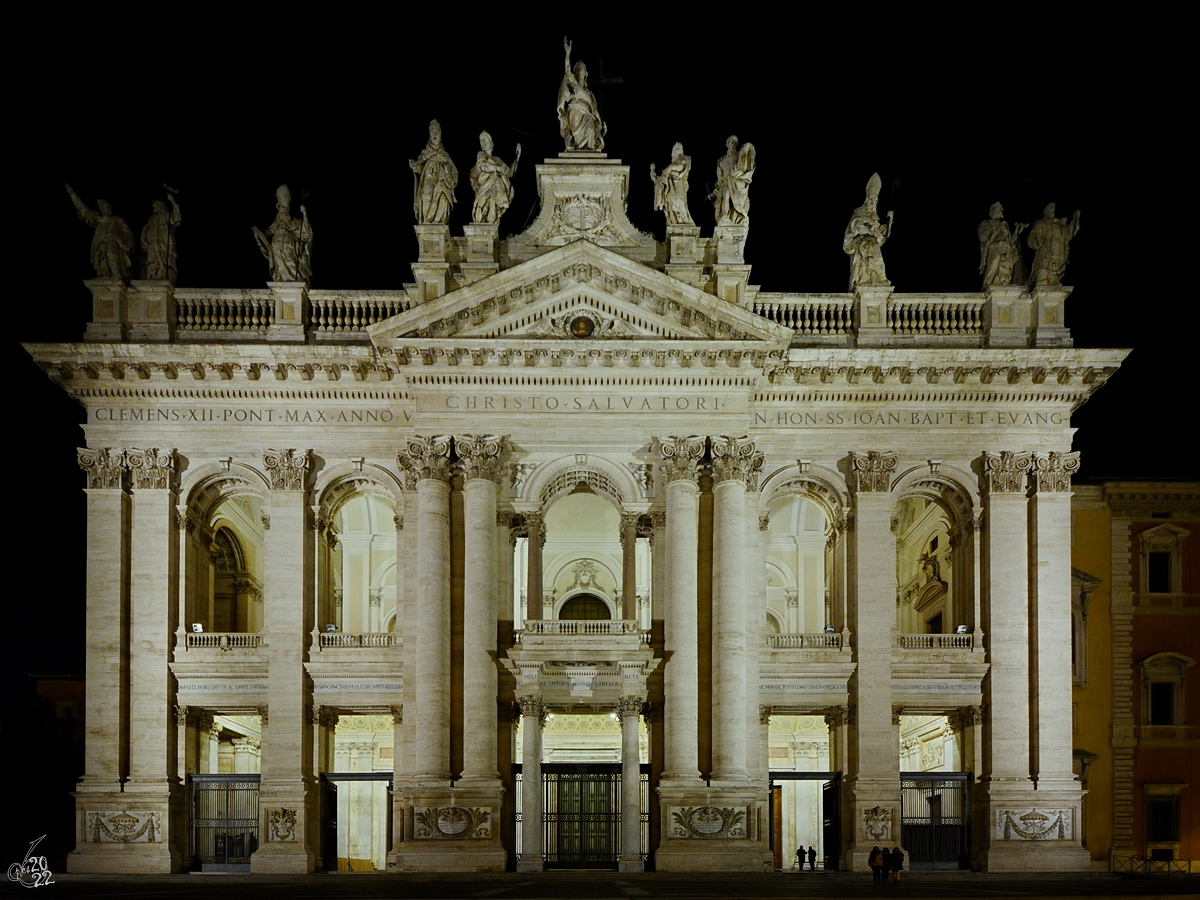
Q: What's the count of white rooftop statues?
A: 11